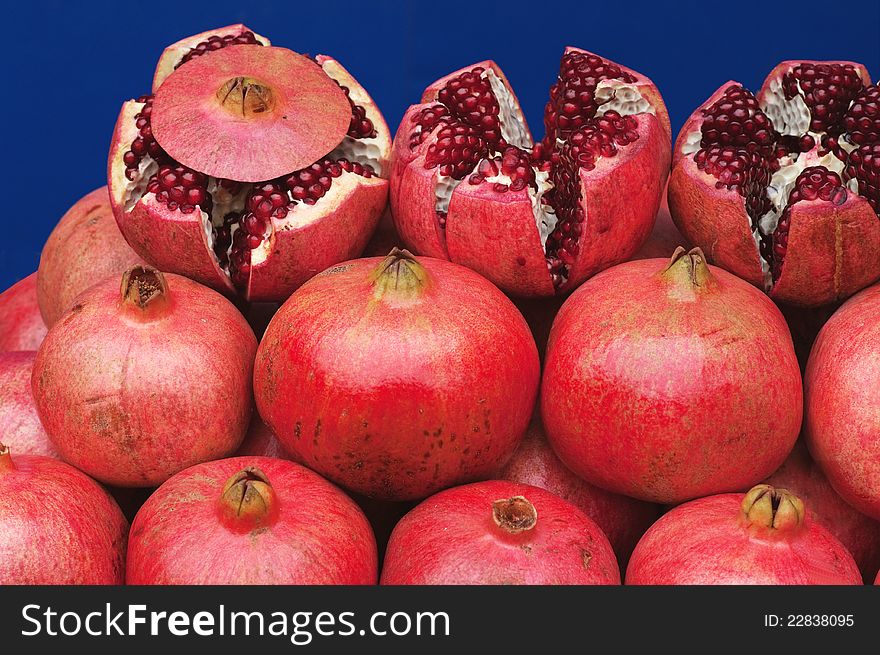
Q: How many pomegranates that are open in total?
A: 3